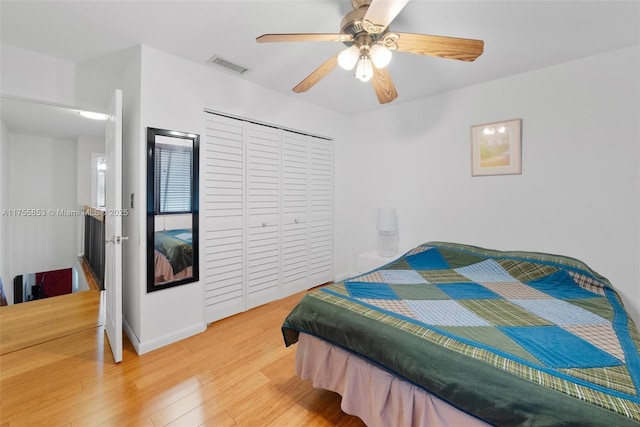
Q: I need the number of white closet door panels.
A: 4